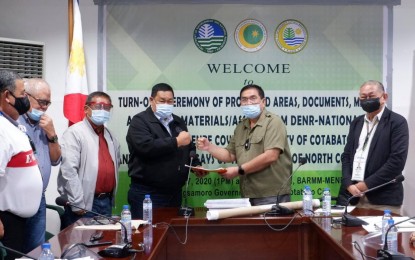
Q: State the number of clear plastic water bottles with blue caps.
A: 7